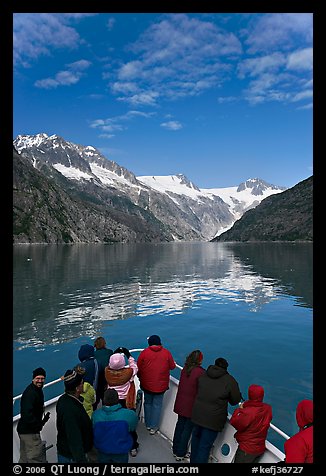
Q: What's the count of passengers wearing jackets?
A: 12